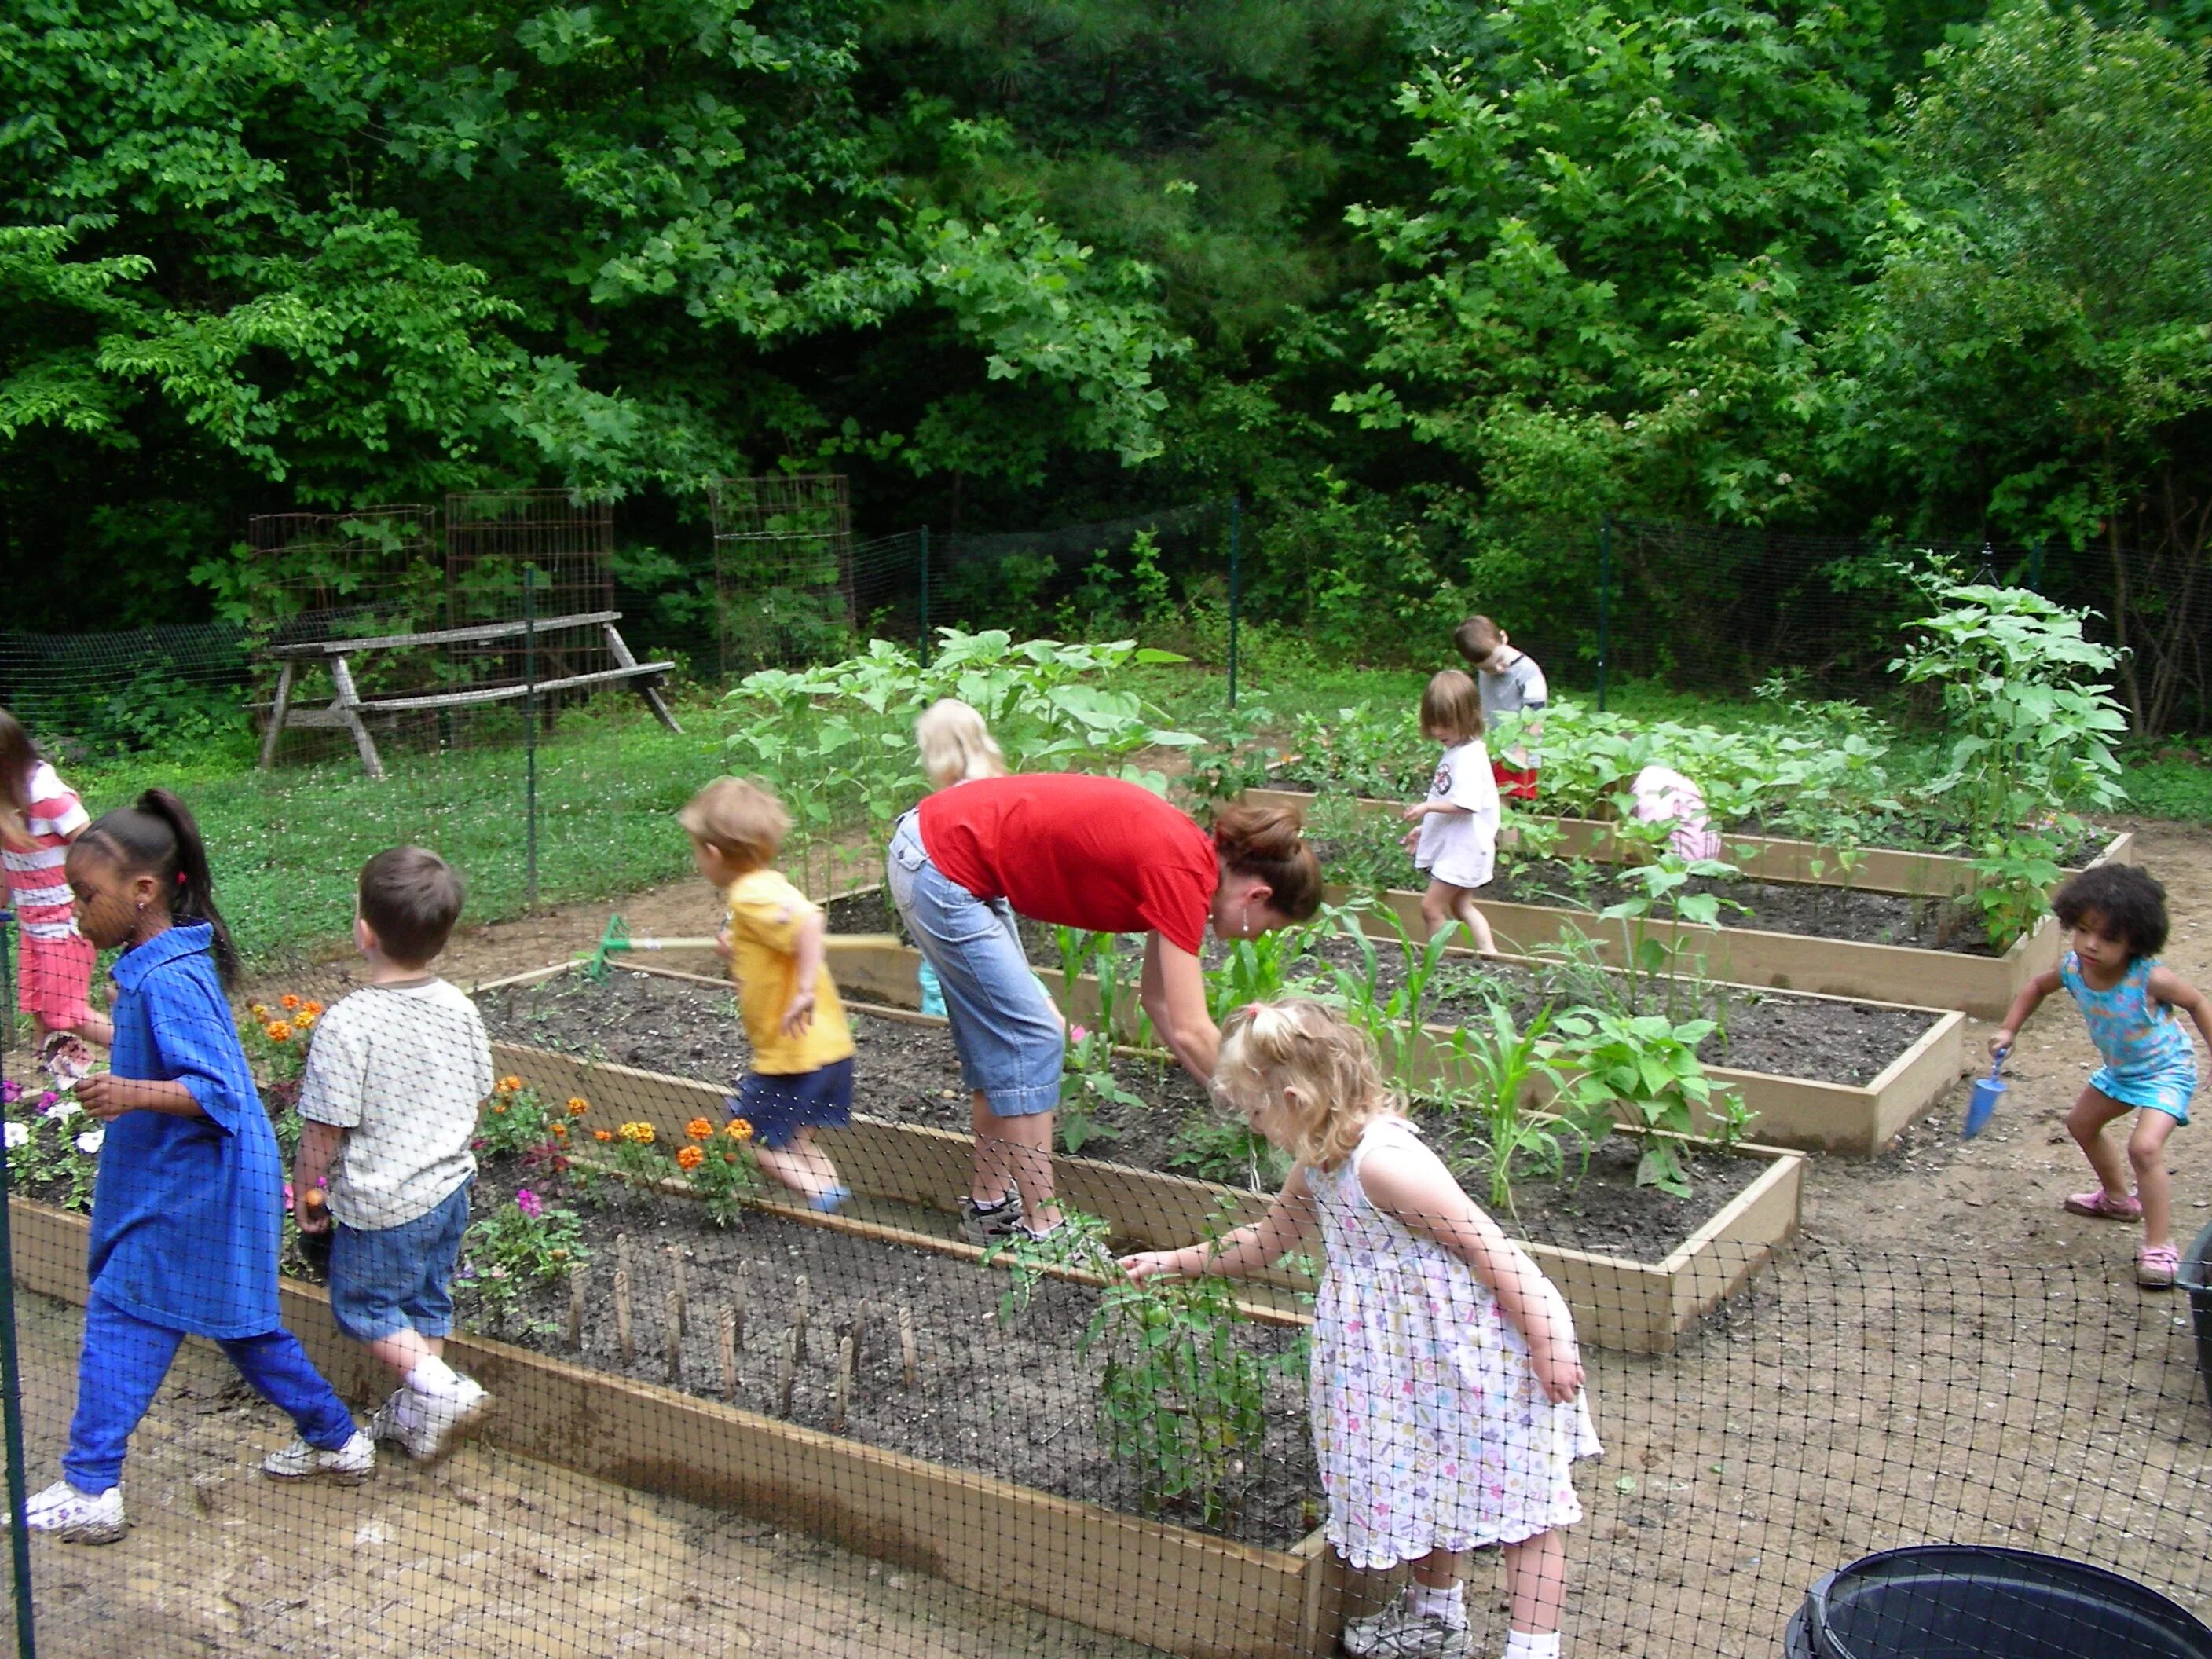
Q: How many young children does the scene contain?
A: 10